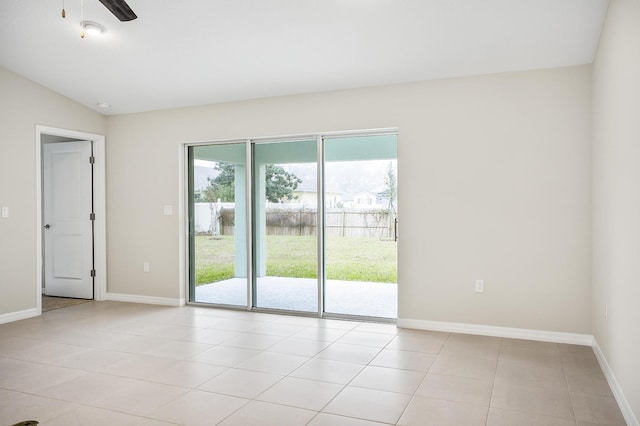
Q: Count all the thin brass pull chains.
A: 2